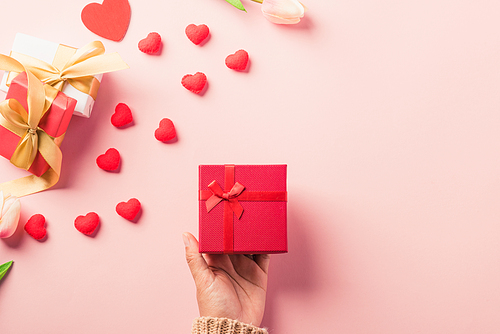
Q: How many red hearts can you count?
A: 11